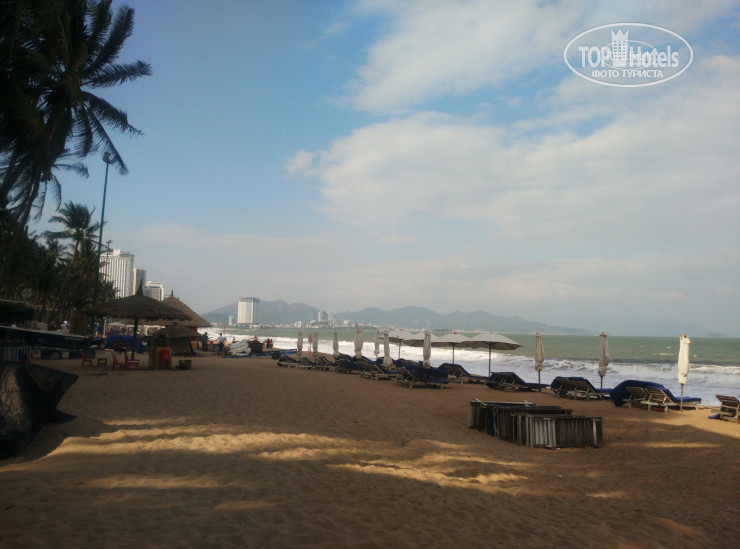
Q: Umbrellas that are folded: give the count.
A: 10